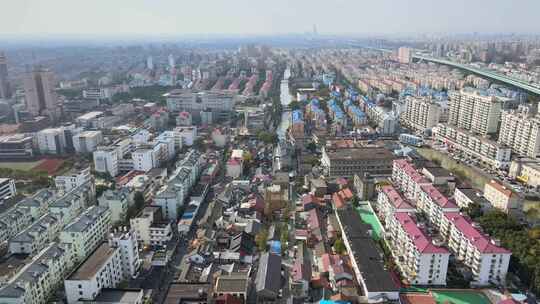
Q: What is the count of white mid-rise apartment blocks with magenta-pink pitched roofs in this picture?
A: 5